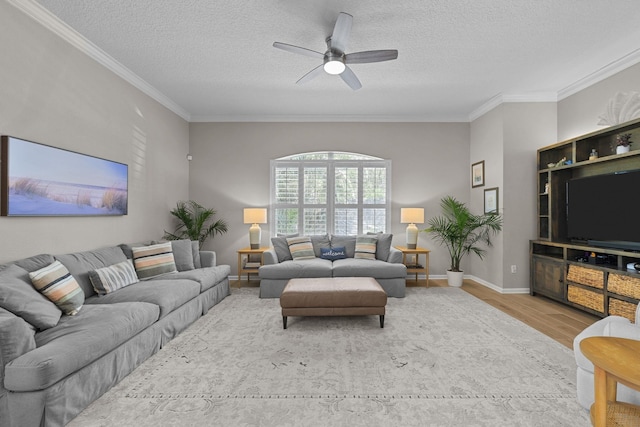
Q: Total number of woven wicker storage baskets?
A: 4